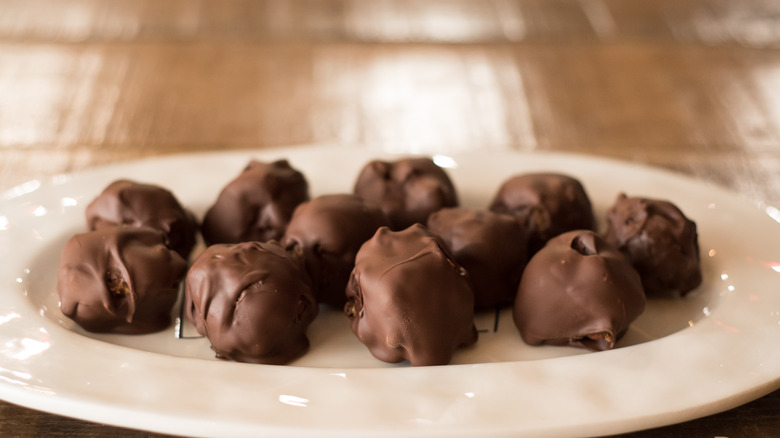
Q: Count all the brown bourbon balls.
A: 11